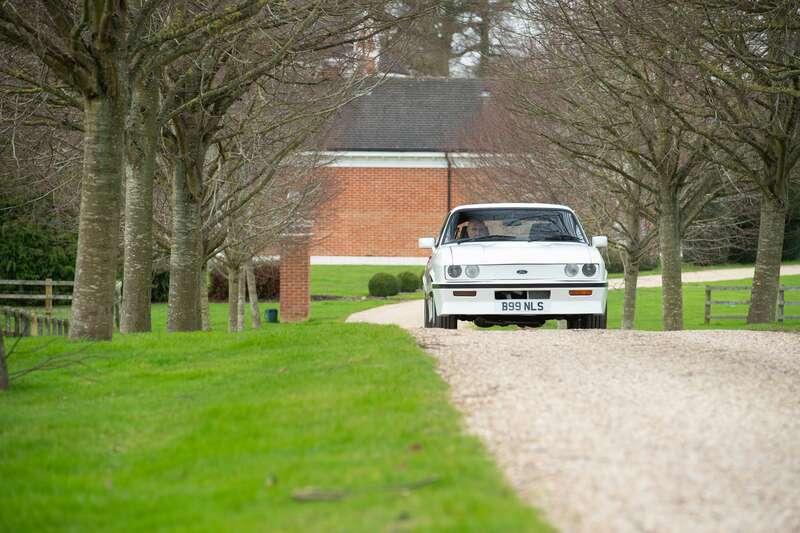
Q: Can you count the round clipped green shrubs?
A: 2